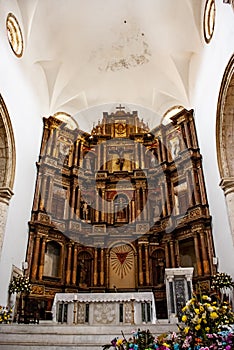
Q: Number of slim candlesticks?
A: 2